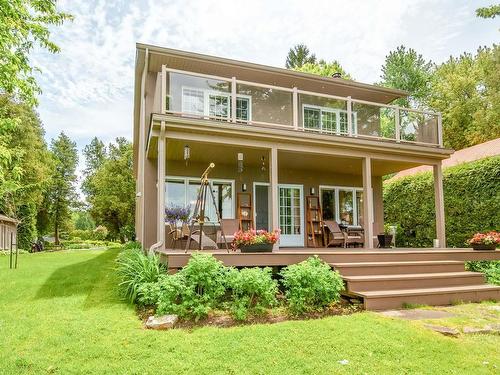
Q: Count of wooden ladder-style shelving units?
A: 2